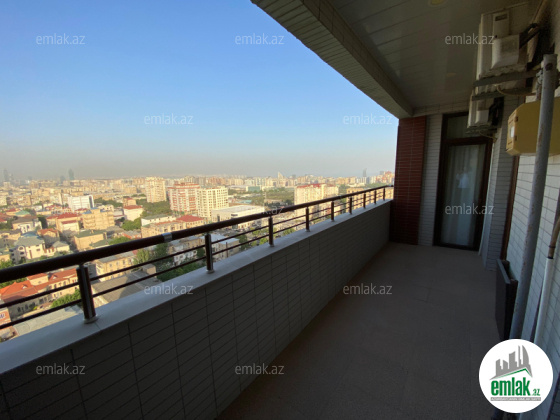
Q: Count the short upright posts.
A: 9